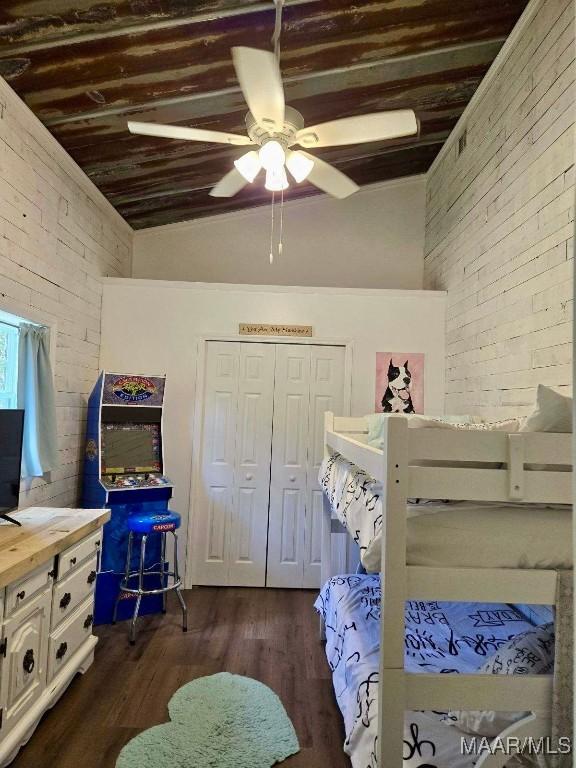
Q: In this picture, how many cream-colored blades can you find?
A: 5